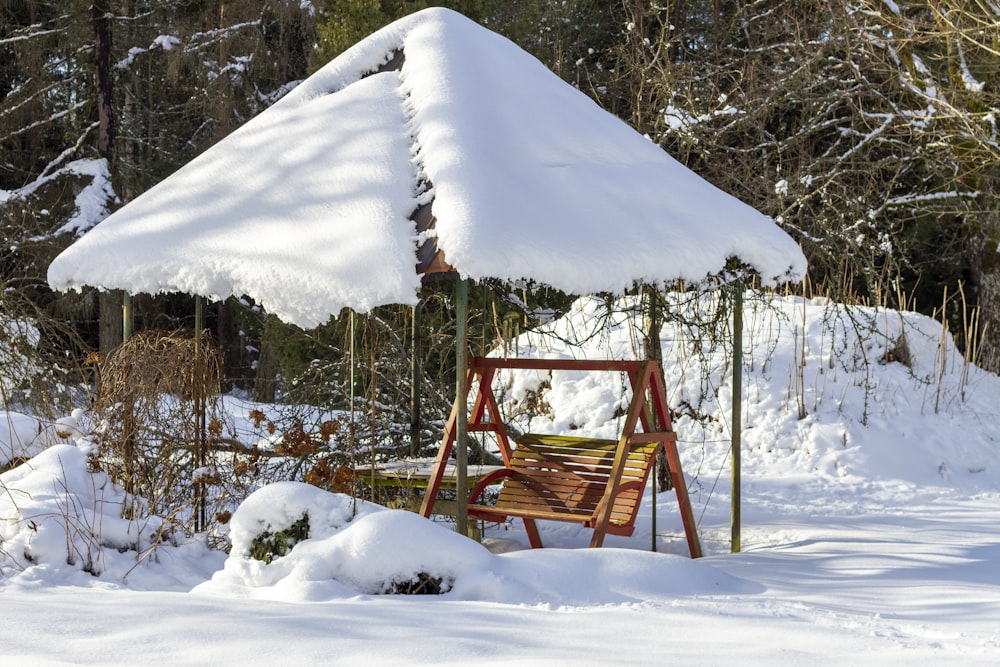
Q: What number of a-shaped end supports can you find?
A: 2